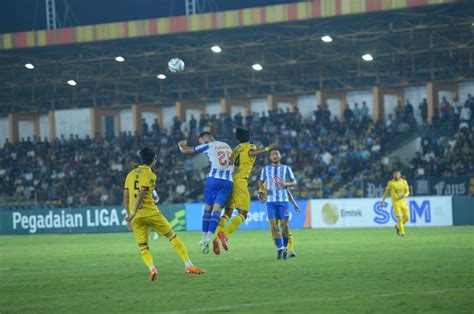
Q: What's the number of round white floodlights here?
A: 8